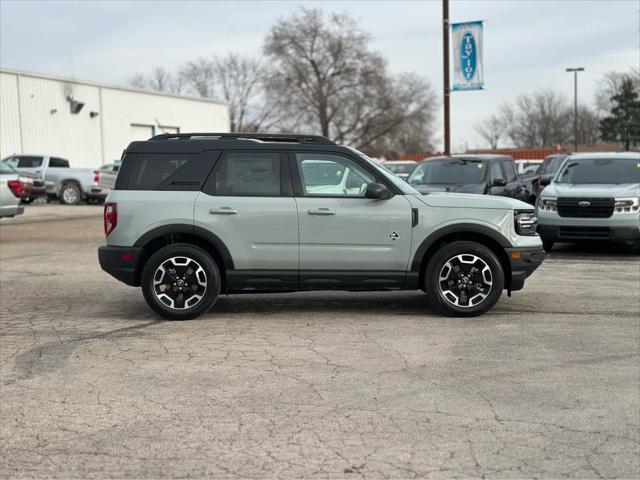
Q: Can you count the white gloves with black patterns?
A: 0